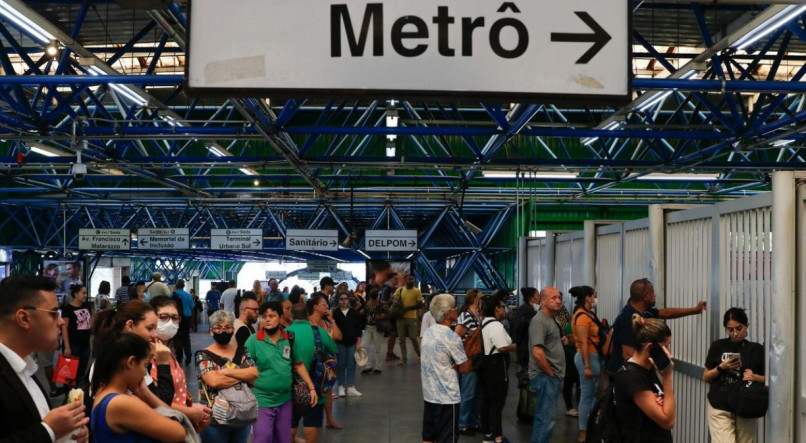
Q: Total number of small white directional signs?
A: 5